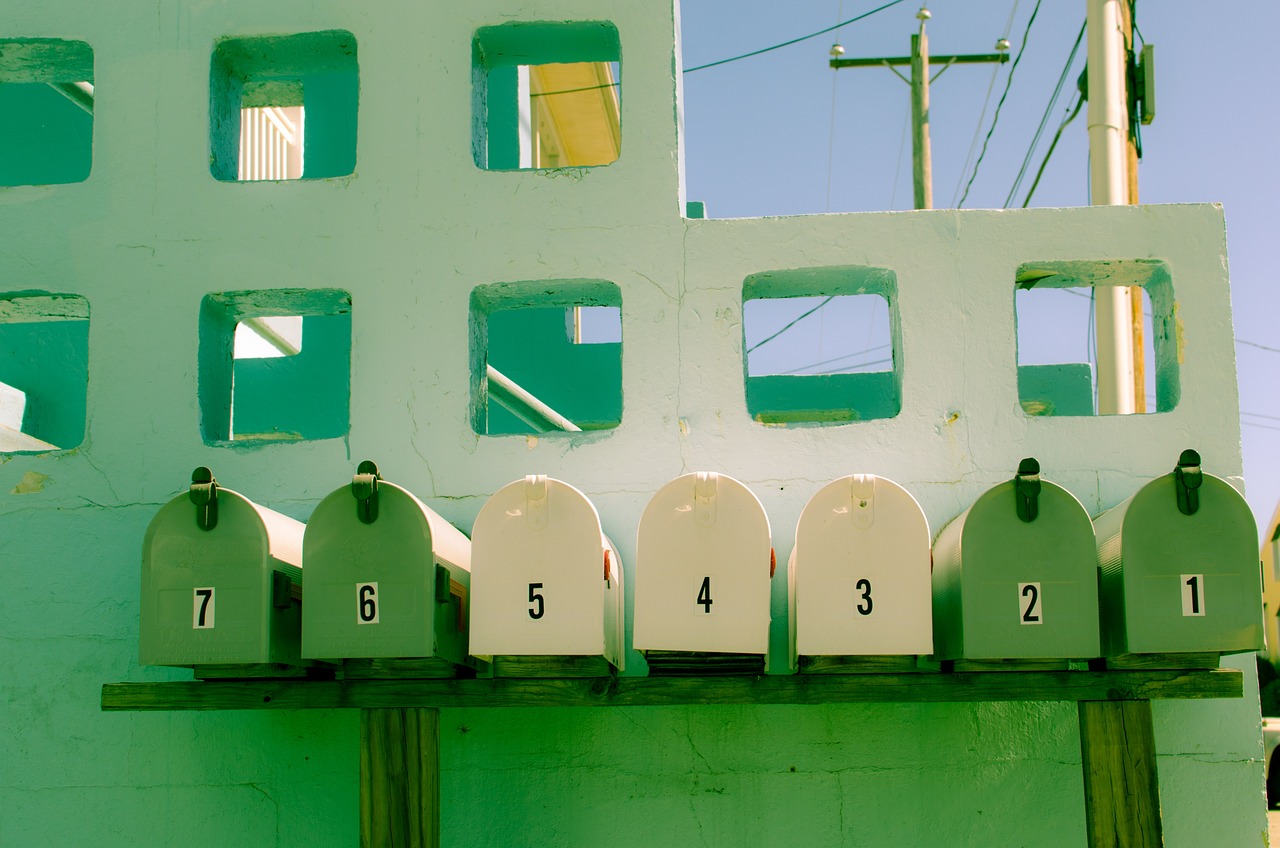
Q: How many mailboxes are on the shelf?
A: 7